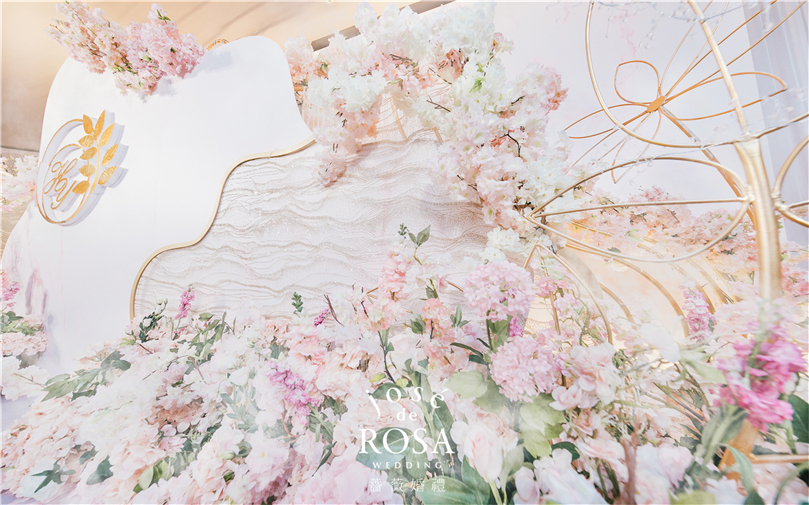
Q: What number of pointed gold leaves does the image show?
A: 9